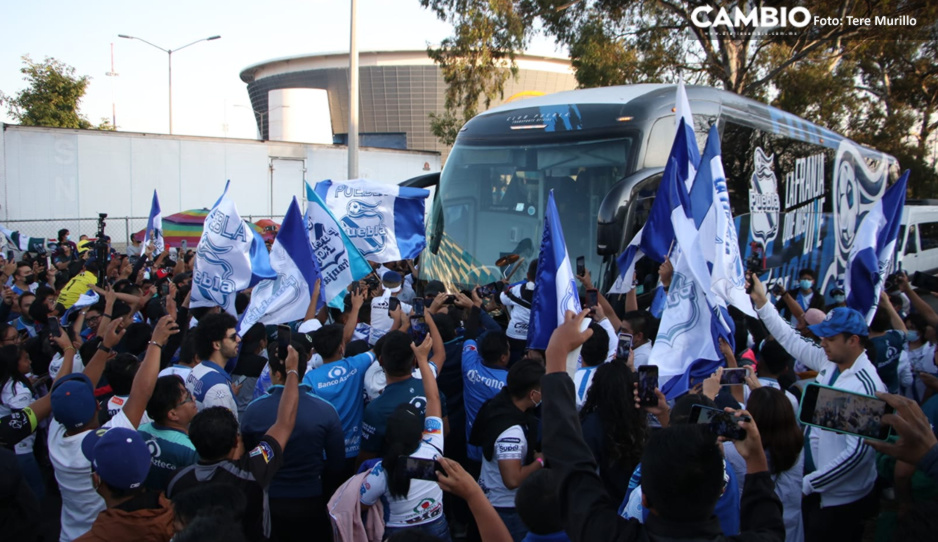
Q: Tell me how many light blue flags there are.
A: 1